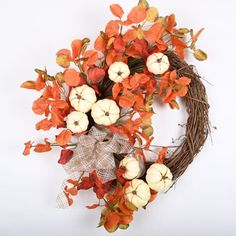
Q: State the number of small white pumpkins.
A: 8